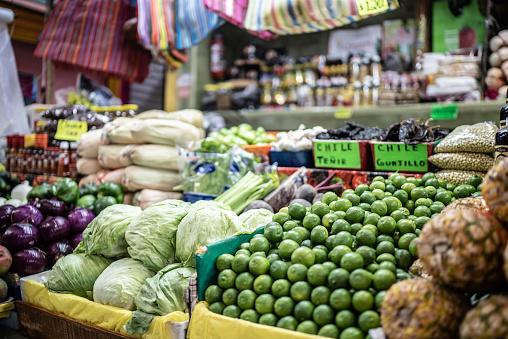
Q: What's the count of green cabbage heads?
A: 8